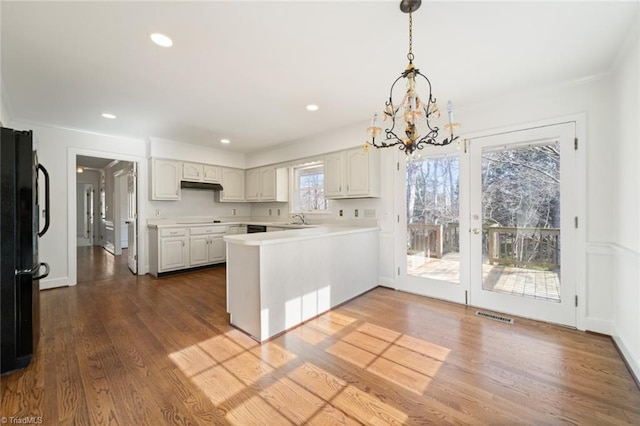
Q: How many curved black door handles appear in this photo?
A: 2